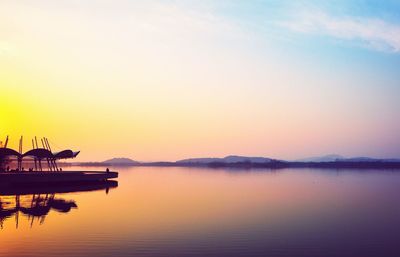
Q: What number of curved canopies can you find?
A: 3